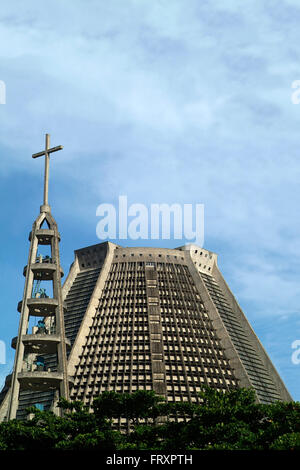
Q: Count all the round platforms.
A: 5